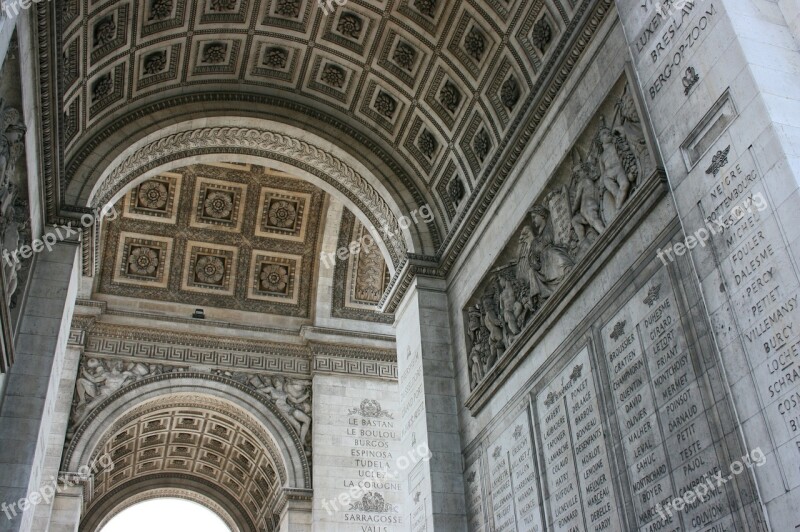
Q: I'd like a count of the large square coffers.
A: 6